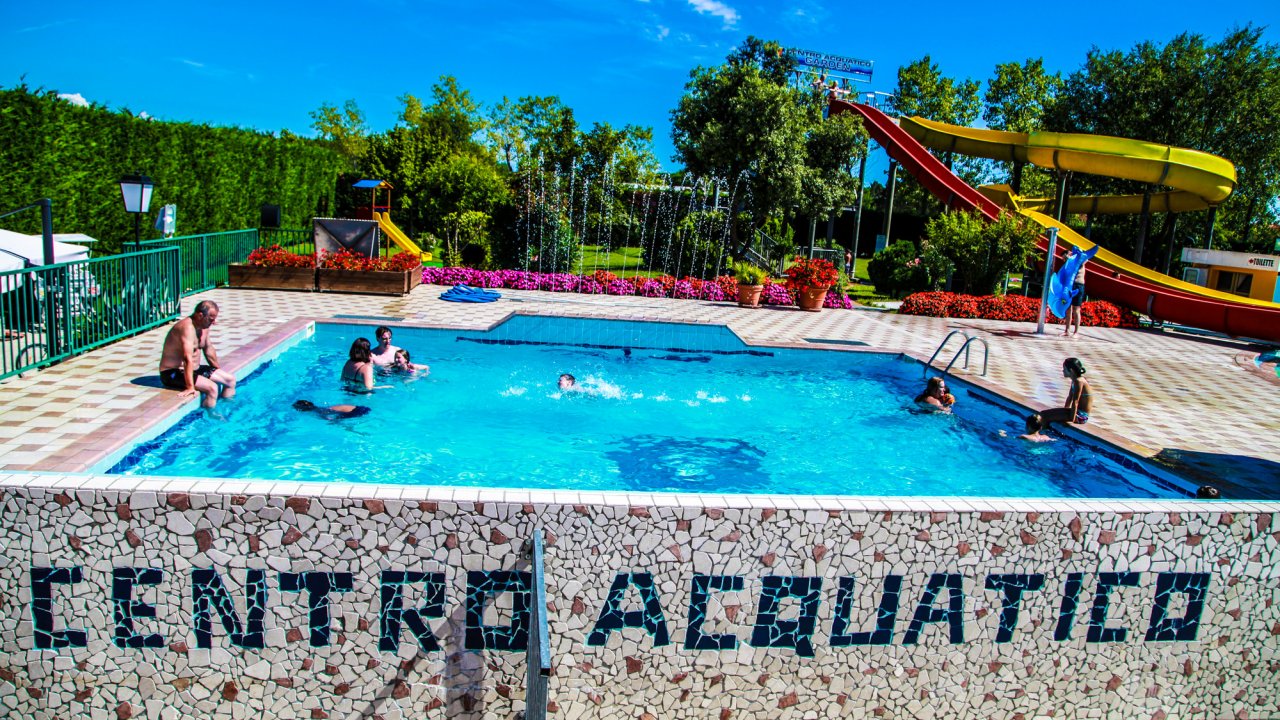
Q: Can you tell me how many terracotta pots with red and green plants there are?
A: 2